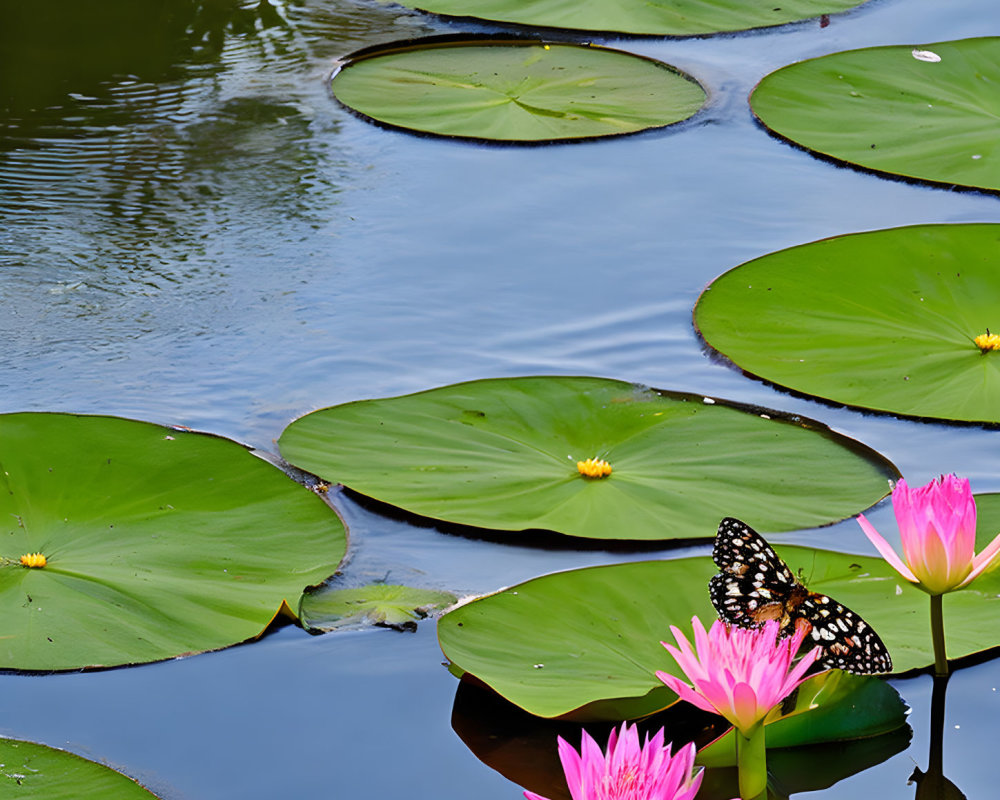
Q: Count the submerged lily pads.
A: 1